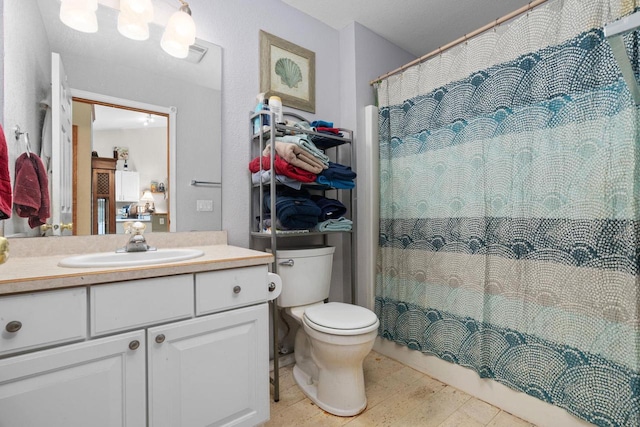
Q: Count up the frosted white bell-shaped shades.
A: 3